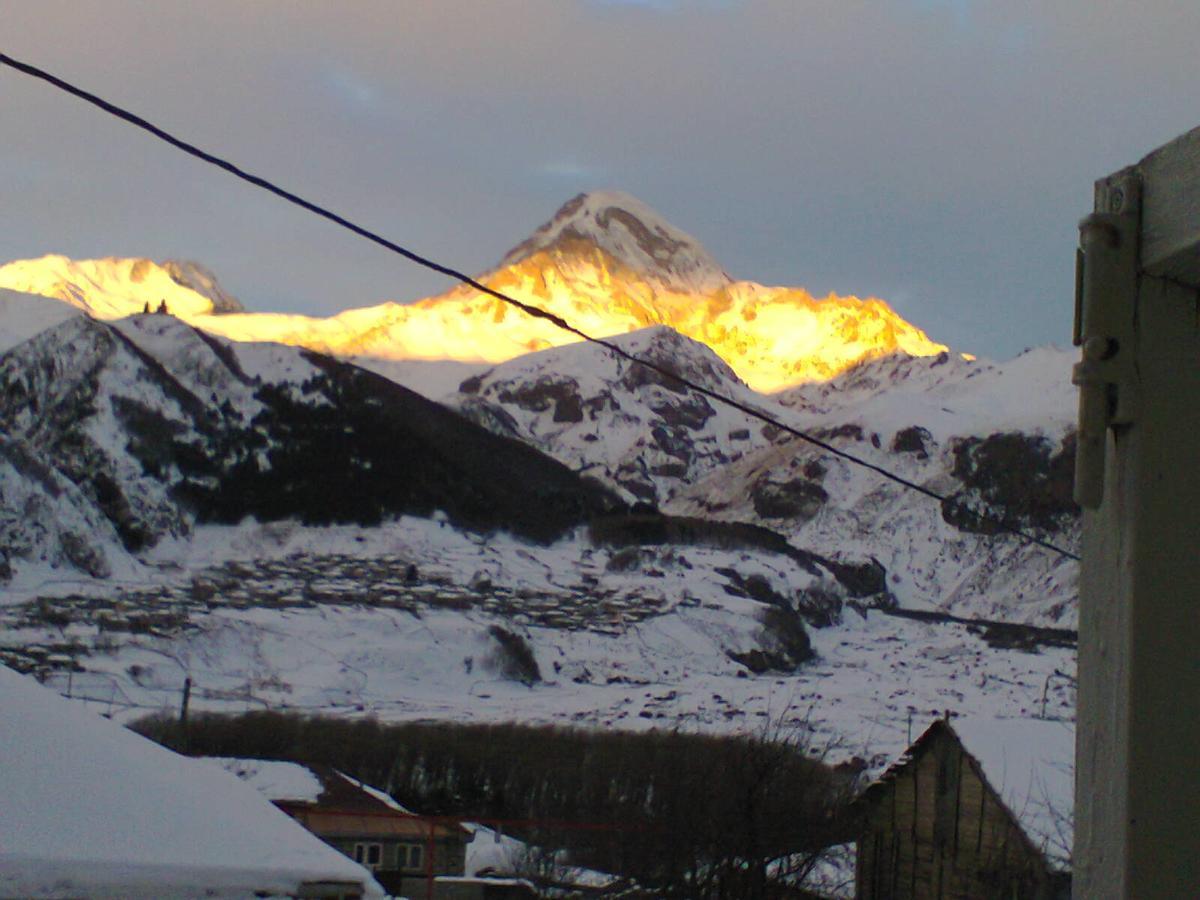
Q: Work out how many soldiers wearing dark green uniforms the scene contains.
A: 0